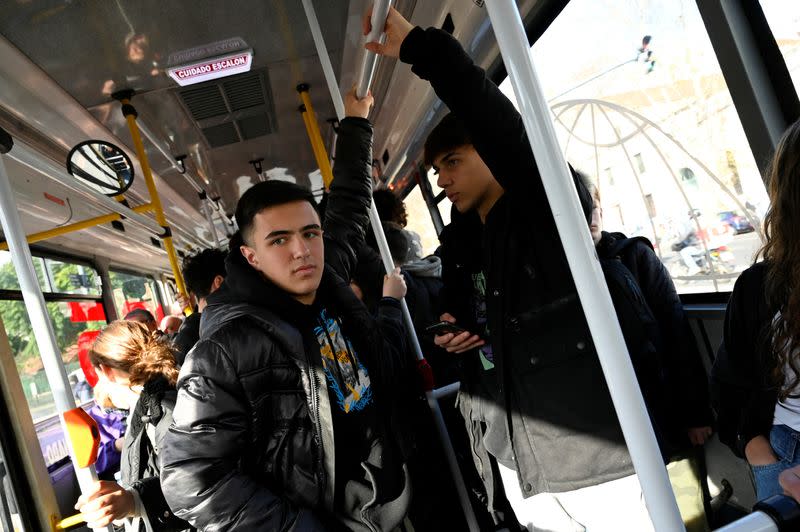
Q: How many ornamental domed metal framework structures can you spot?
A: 1